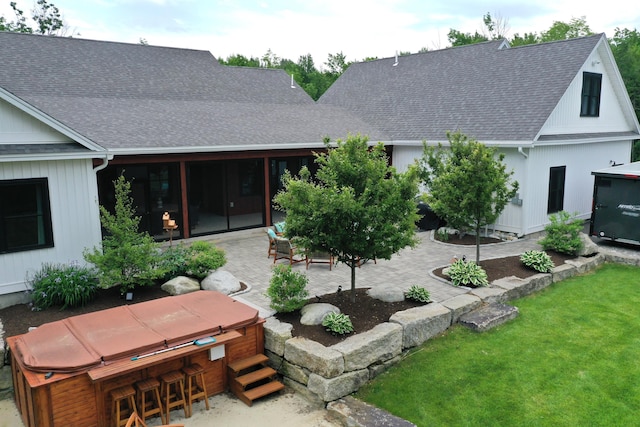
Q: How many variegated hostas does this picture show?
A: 4